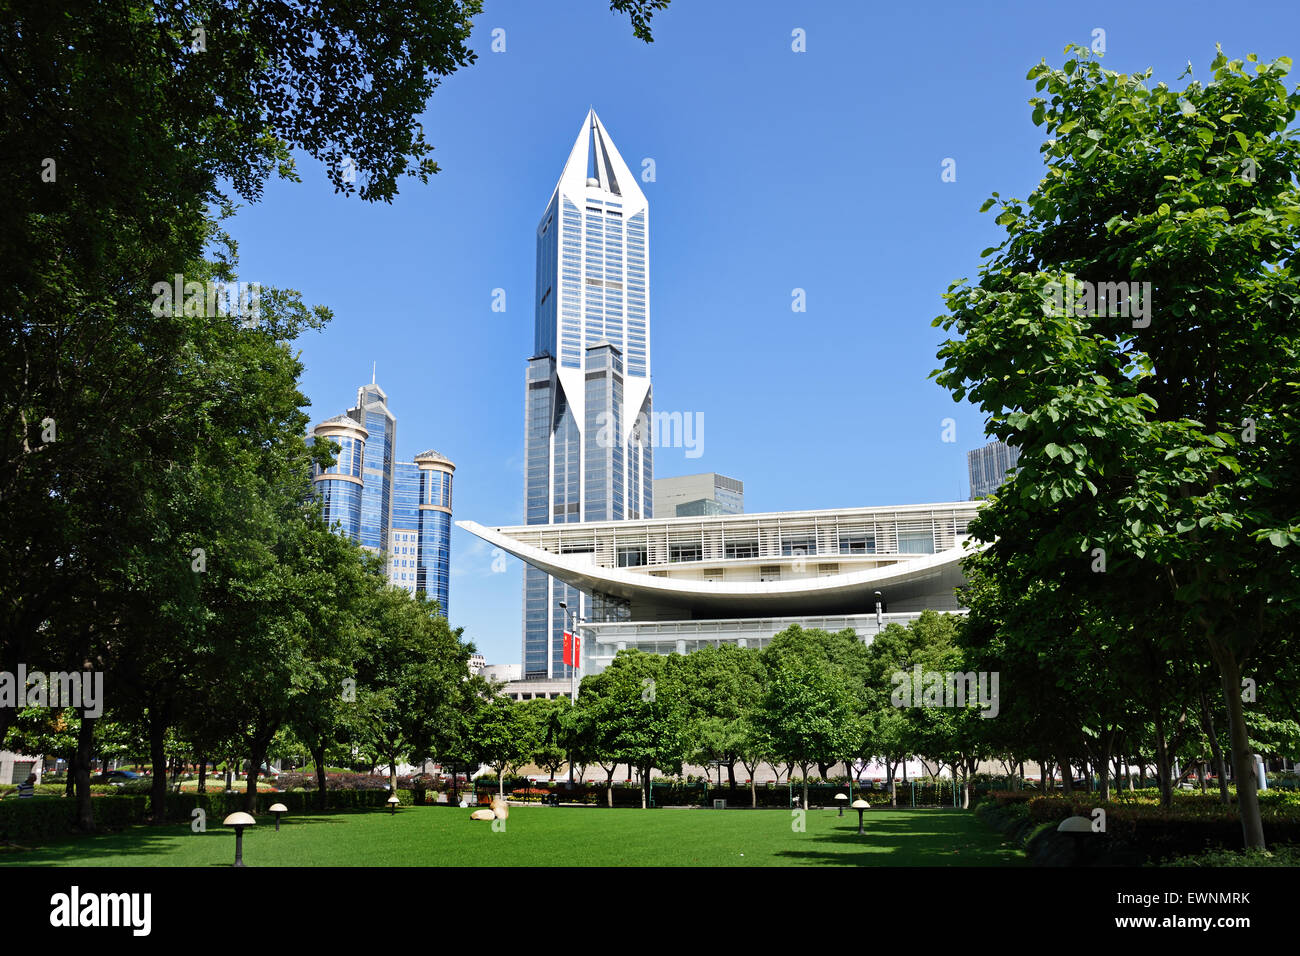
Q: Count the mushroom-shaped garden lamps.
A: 6